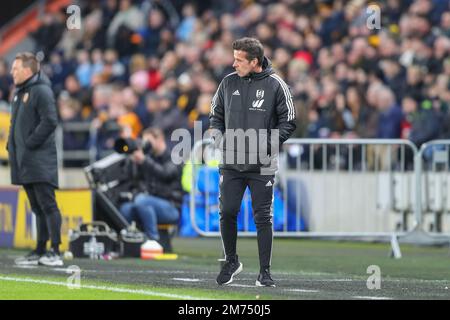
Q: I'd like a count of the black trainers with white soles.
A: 2